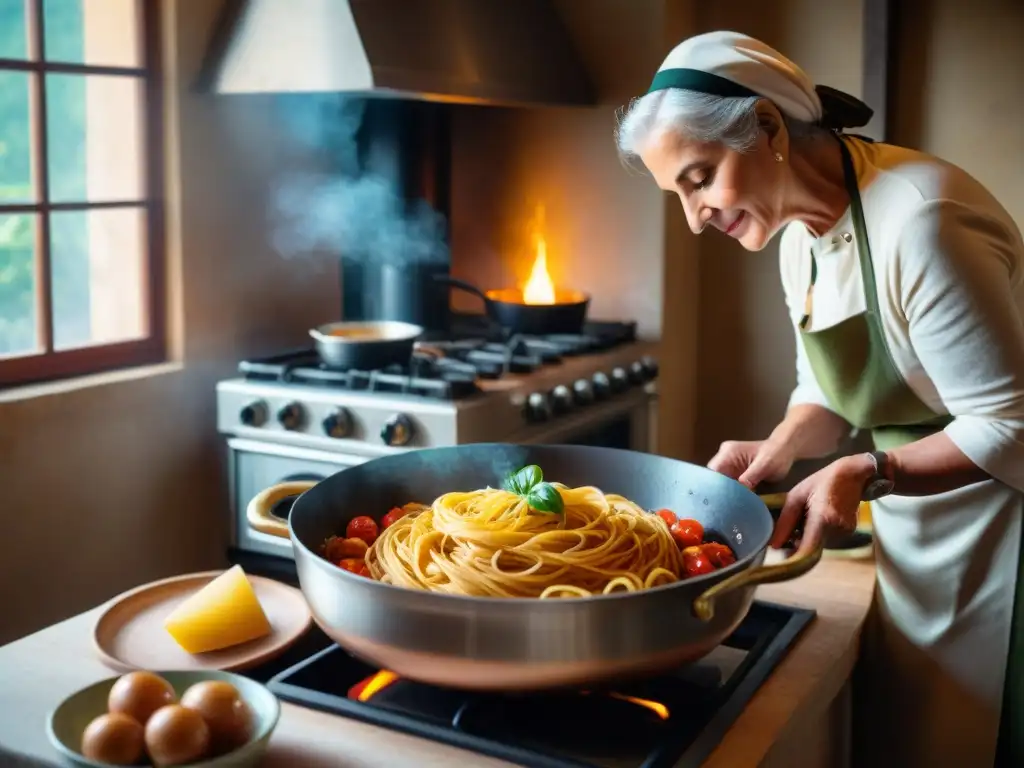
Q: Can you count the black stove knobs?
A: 11